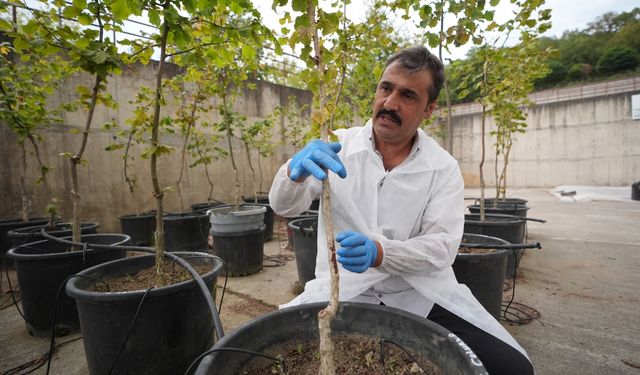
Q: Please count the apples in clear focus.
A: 0